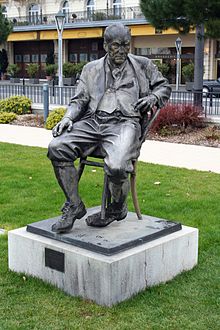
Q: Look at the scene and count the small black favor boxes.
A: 0